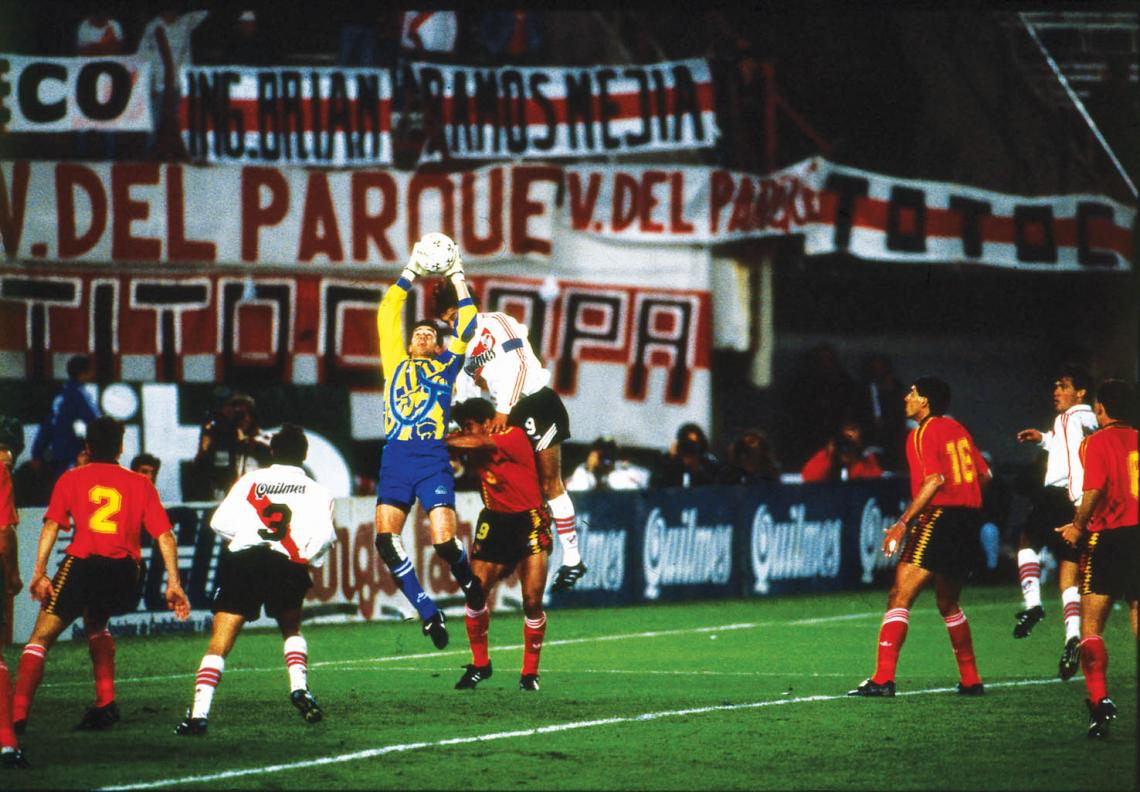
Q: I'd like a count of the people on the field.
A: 9